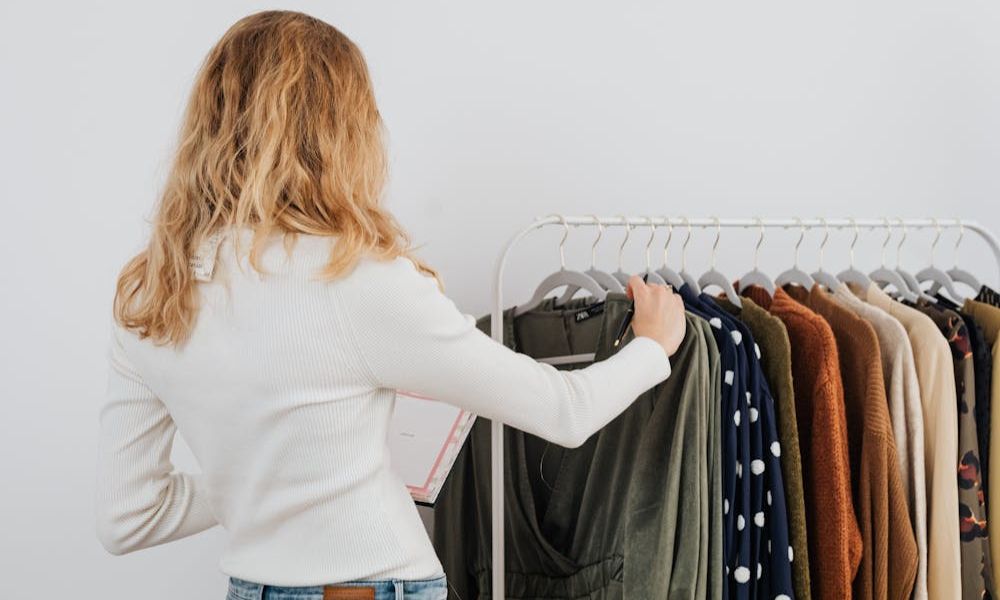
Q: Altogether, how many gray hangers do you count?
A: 15